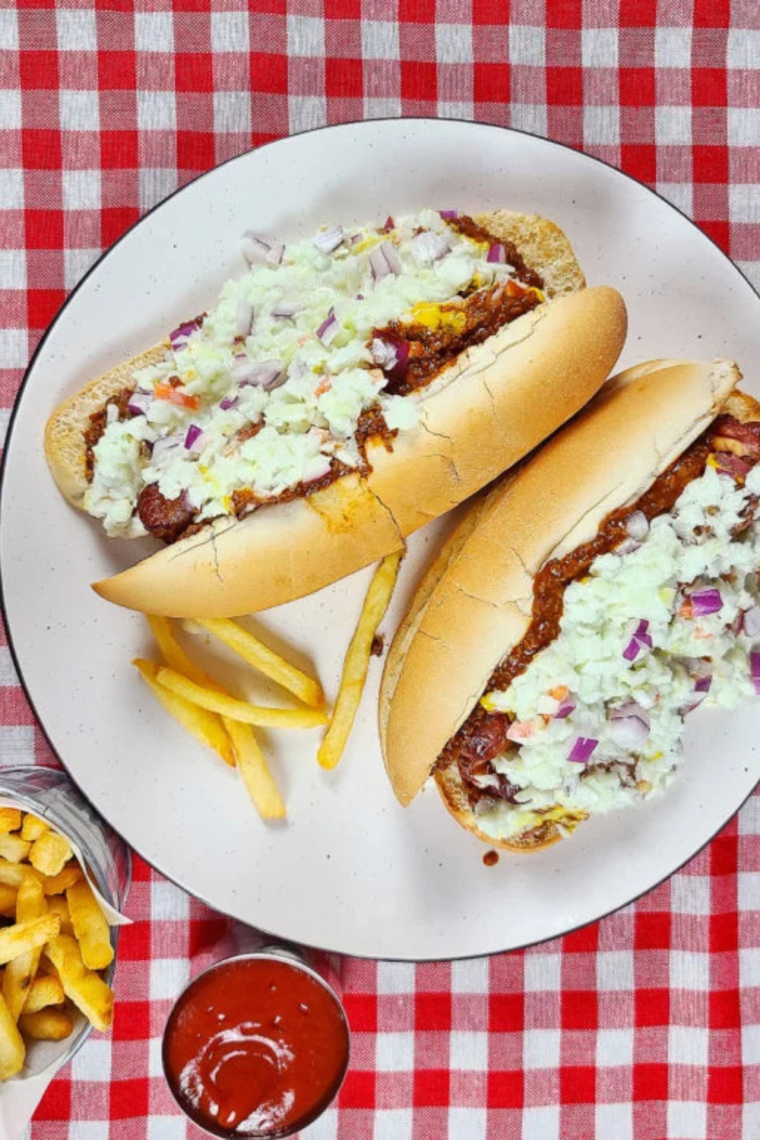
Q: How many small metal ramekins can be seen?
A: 1